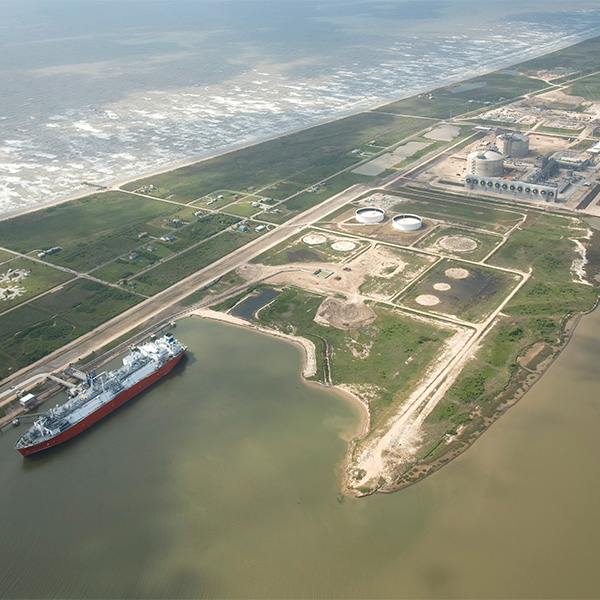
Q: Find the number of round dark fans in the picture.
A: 12